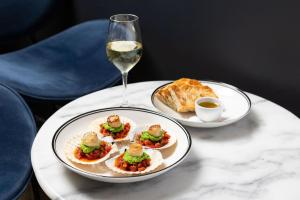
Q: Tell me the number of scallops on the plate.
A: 4